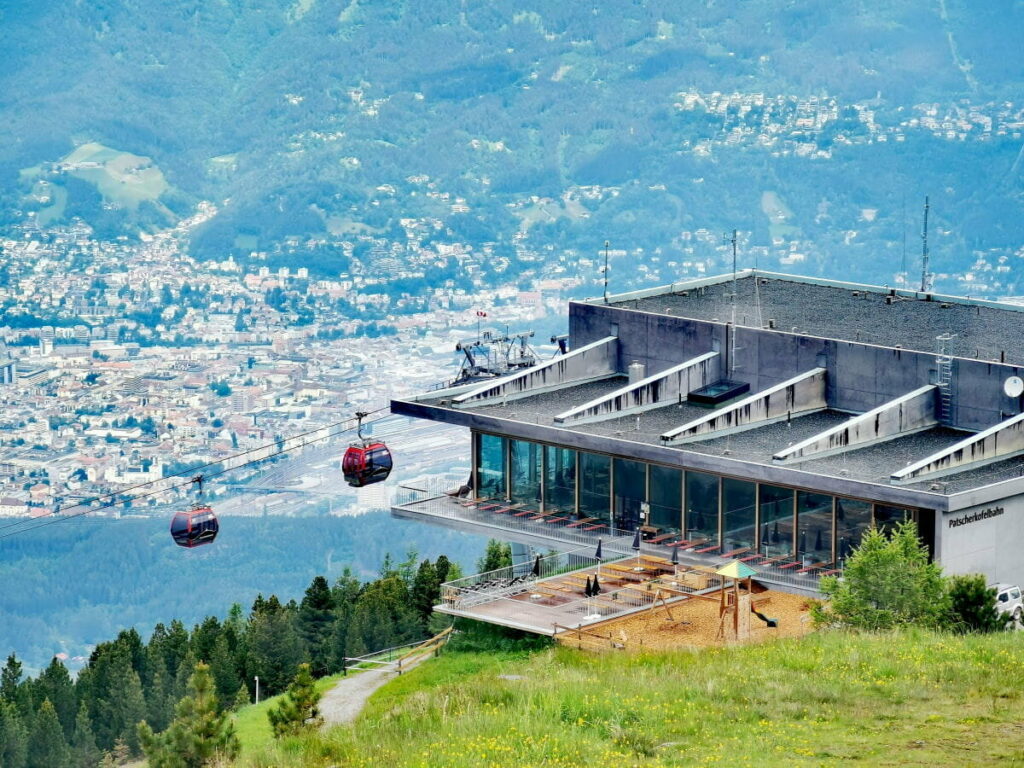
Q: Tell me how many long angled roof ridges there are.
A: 5